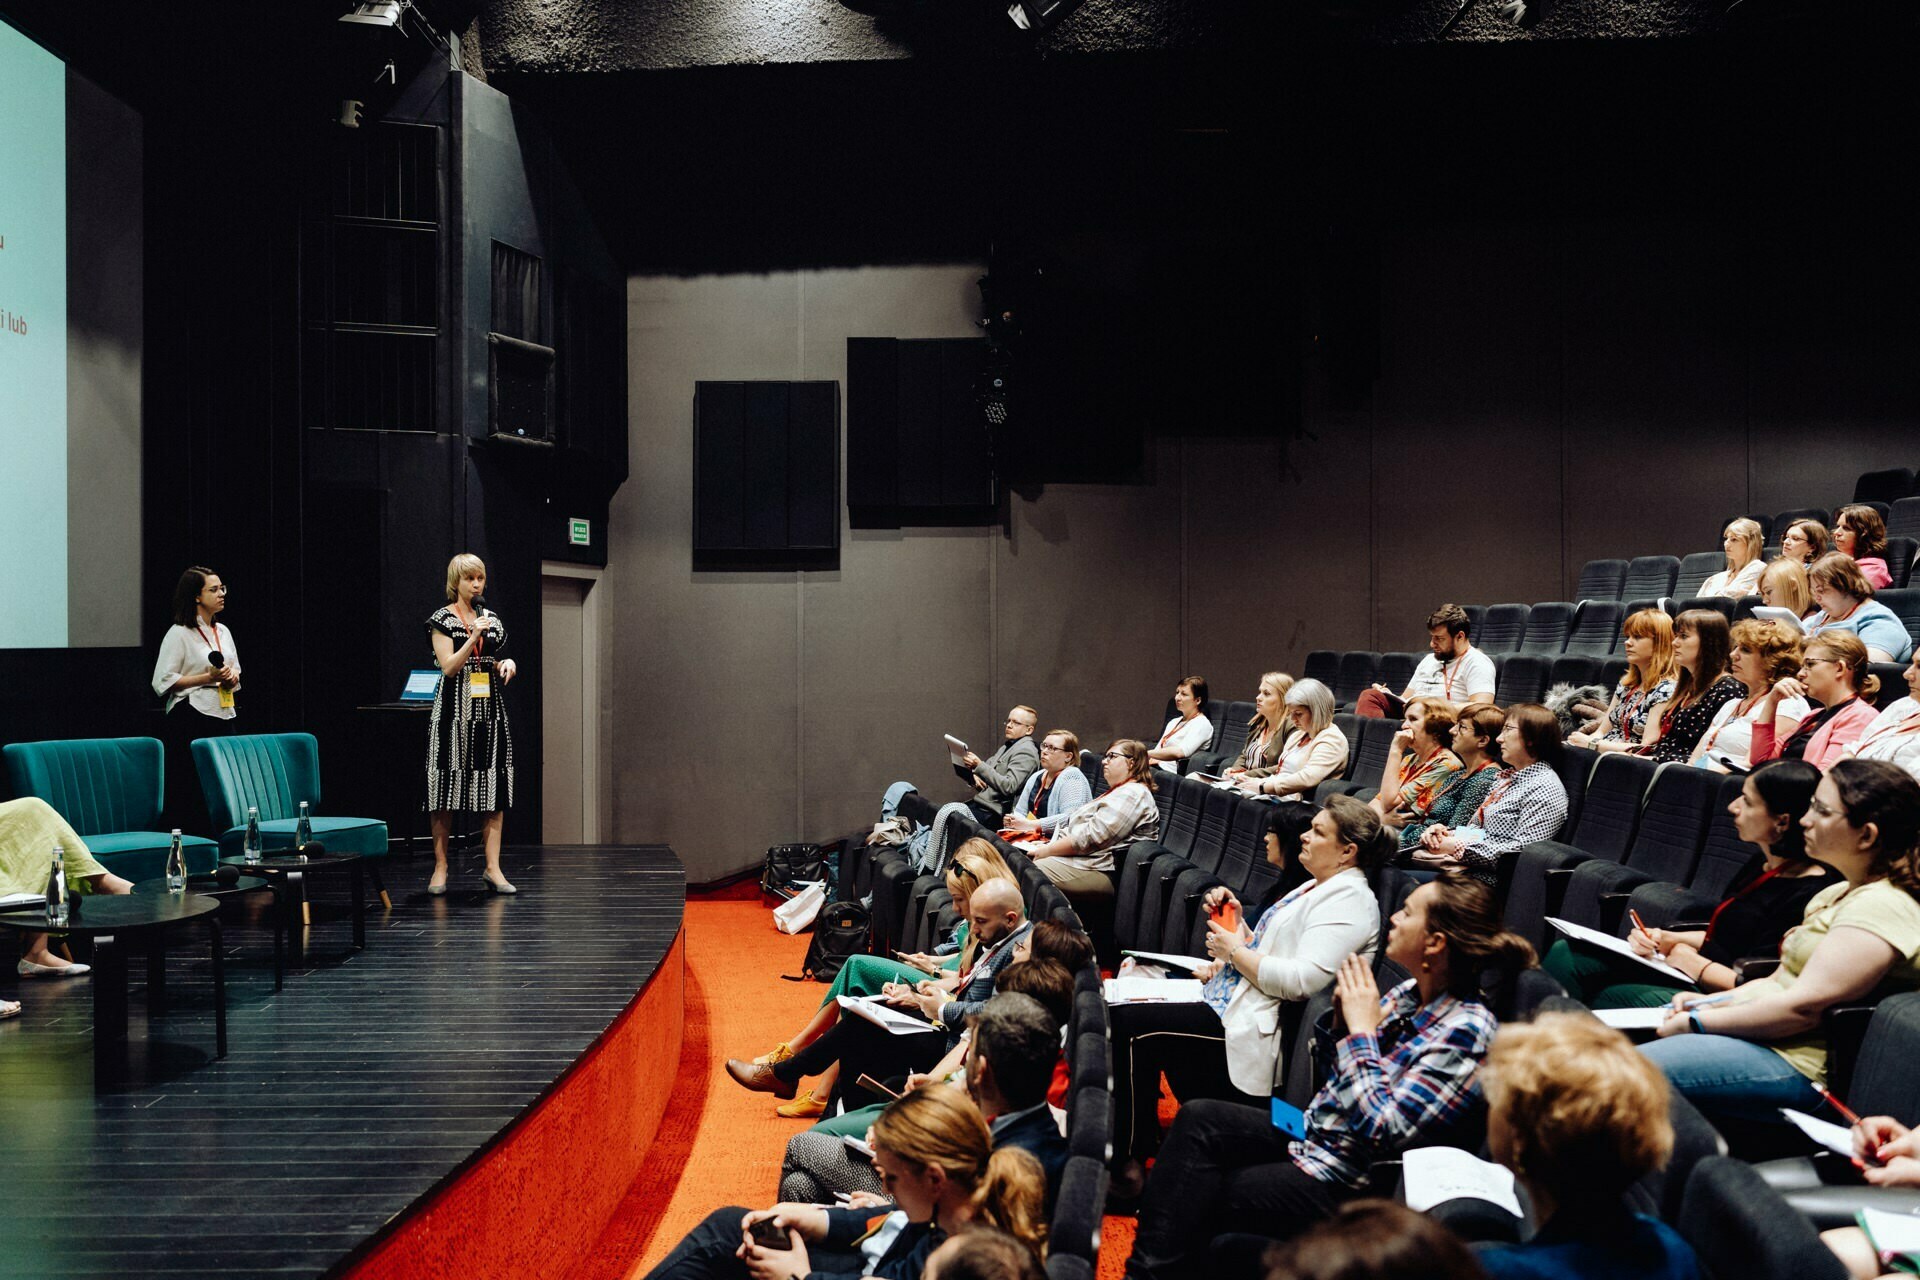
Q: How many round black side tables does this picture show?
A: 3